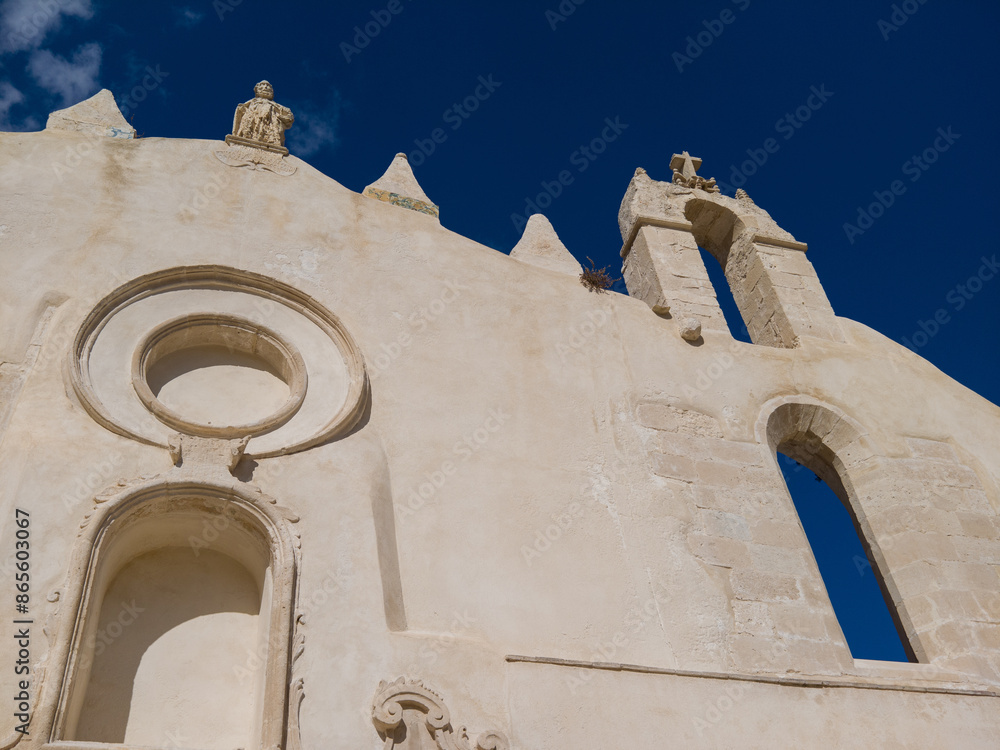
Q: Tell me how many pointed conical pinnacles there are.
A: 3